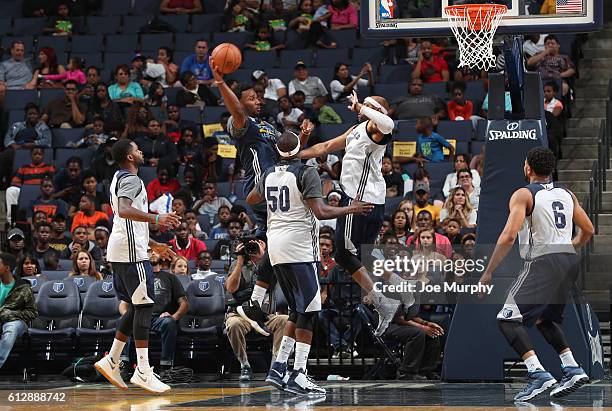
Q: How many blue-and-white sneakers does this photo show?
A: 4